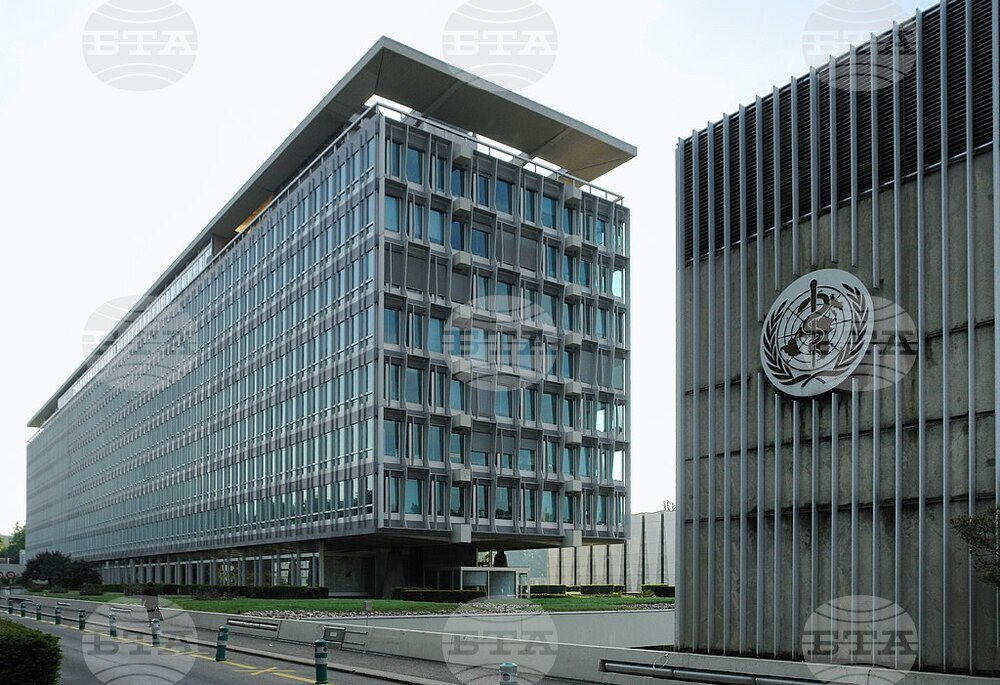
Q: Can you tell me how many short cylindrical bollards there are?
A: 10